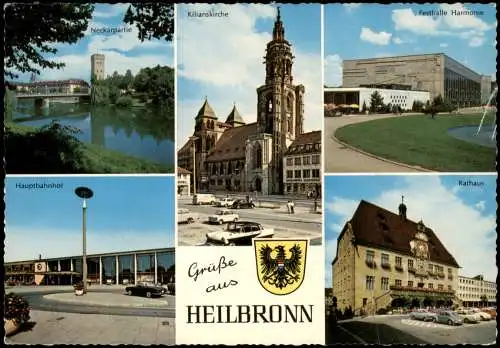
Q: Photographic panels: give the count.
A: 5